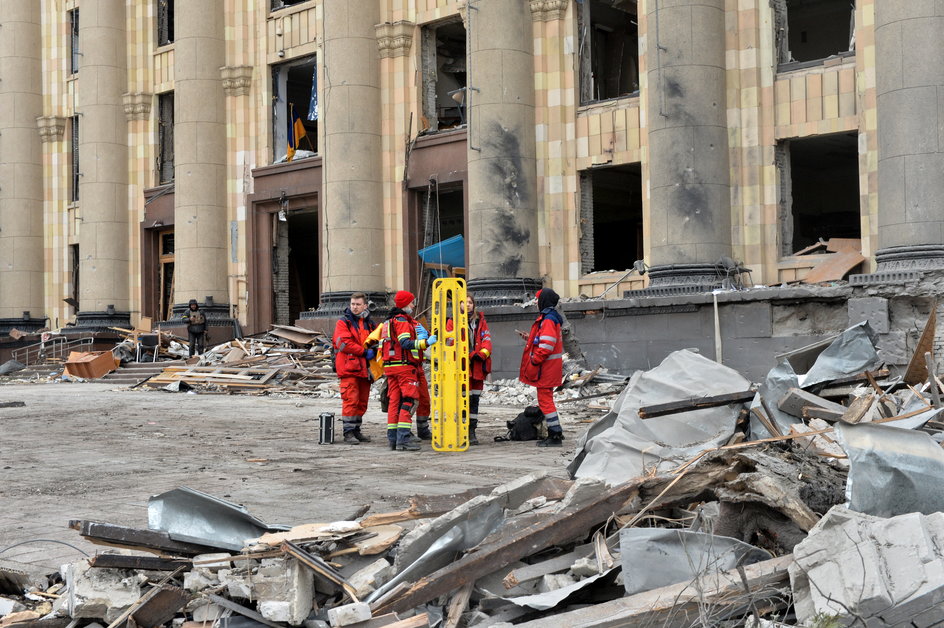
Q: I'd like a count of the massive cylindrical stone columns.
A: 7